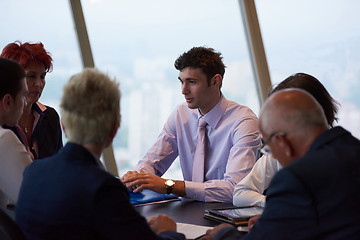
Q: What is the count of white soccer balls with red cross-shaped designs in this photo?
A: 0